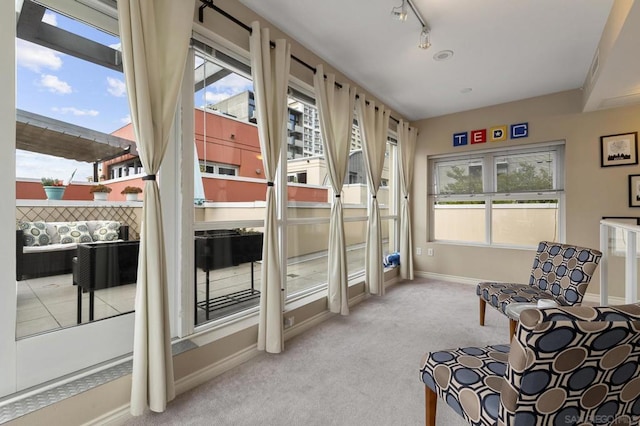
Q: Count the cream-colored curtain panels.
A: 5